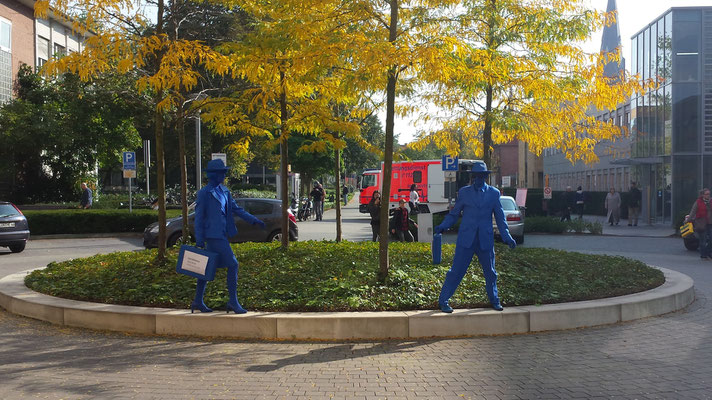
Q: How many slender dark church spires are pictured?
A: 1